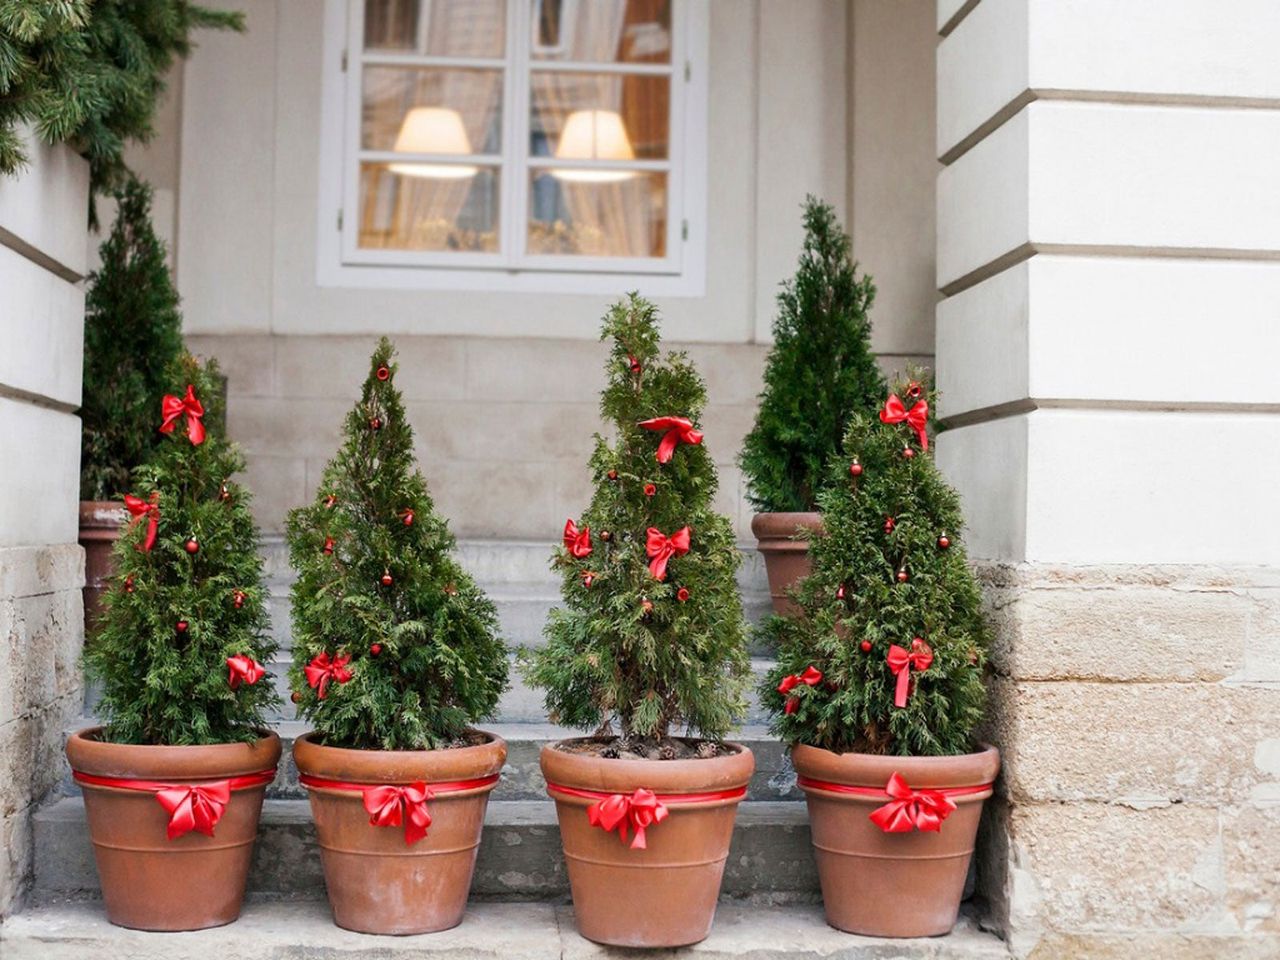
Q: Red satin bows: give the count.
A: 14